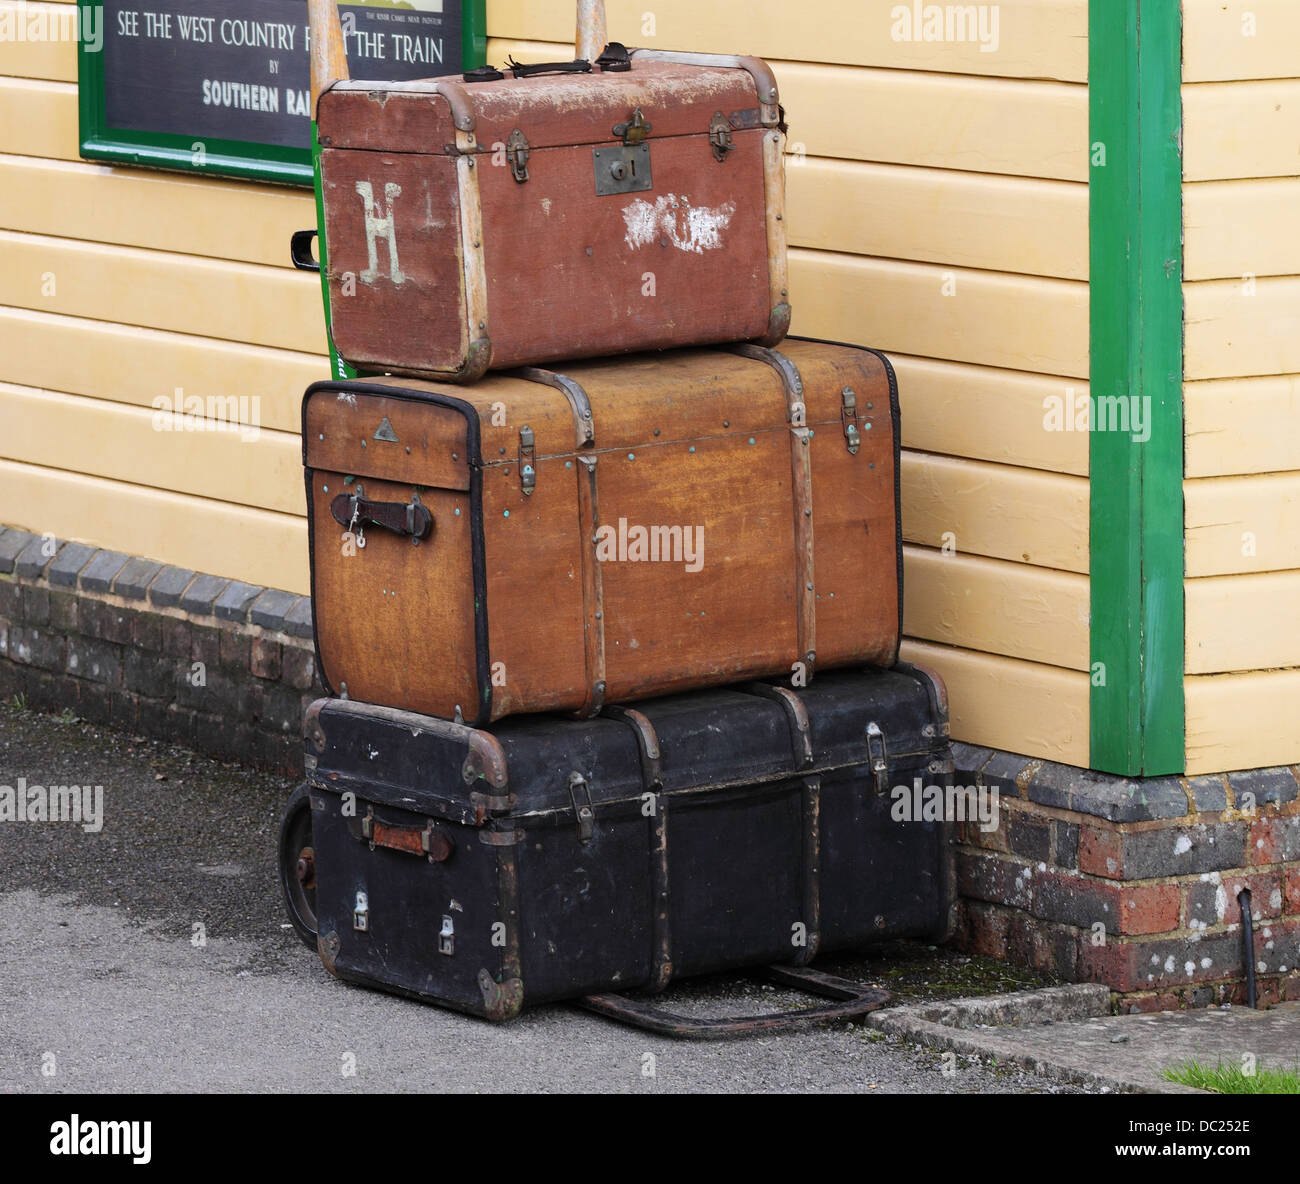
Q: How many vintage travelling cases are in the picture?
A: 3